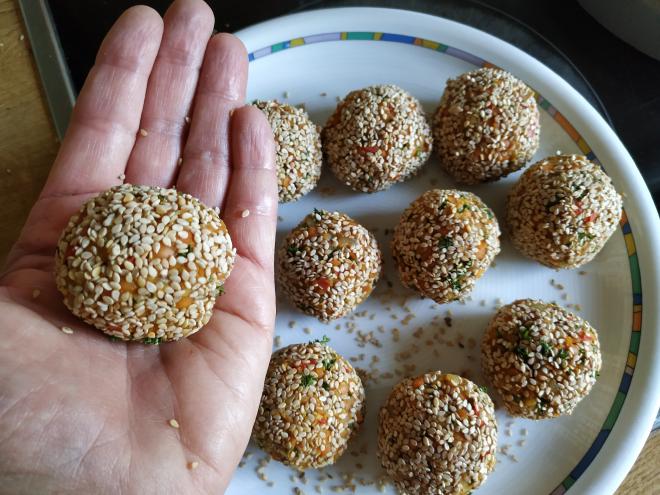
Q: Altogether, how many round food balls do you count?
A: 10